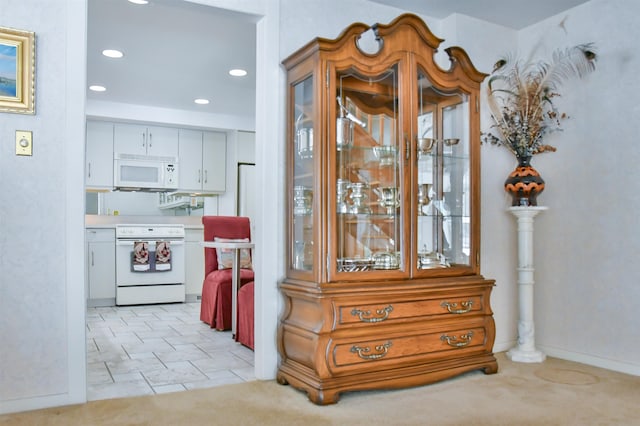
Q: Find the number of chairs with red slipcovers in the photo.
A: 2